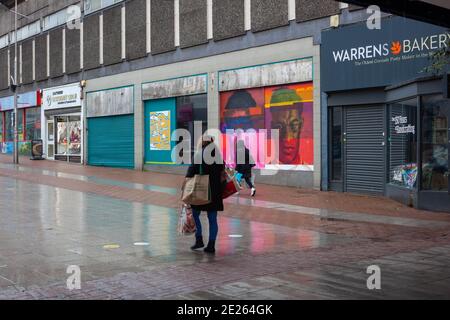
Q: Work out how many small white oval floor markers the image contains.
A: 2